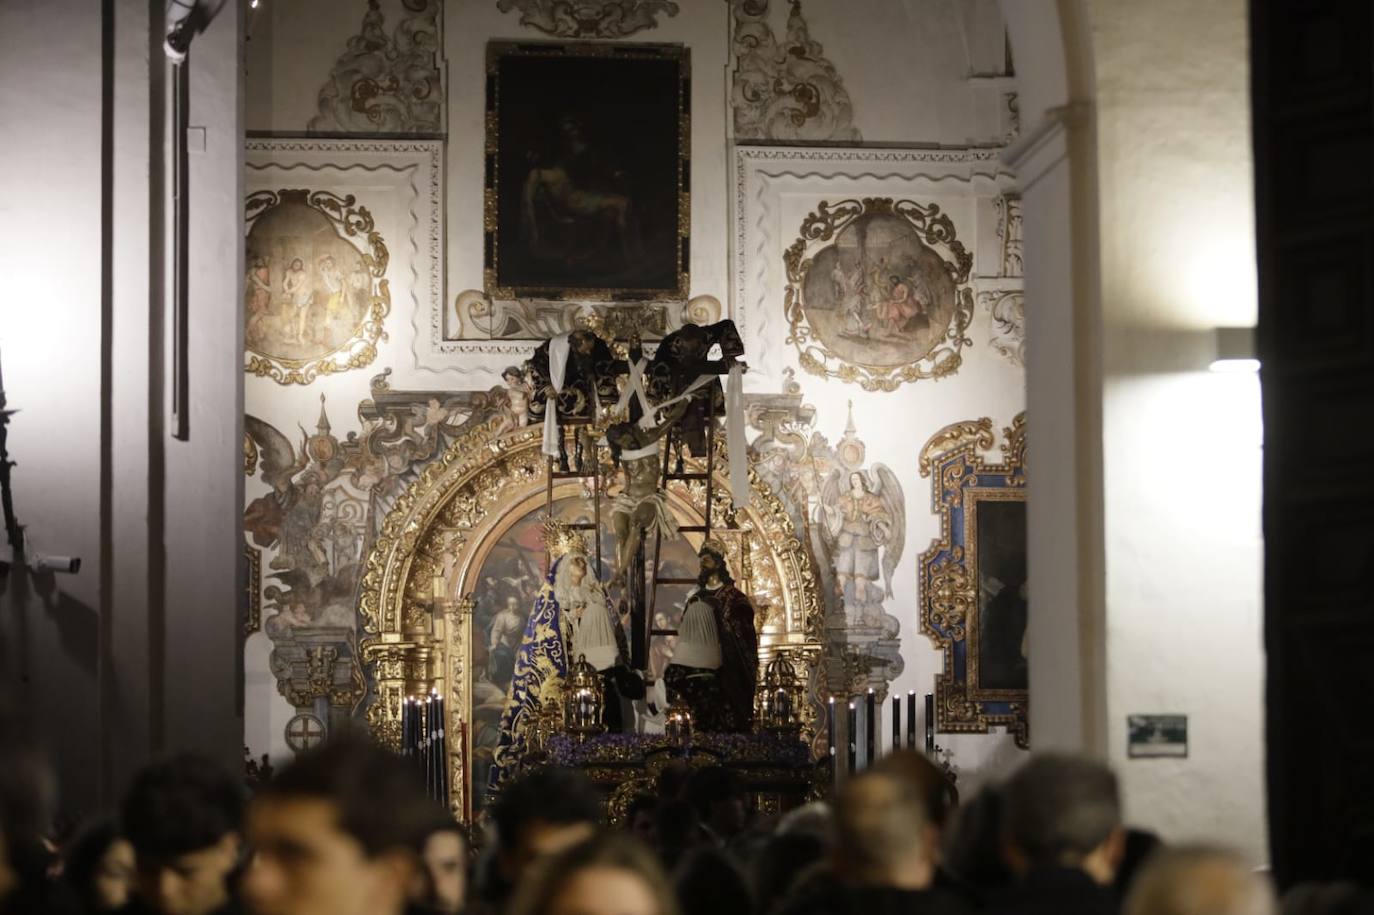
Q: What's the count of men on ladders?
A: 2